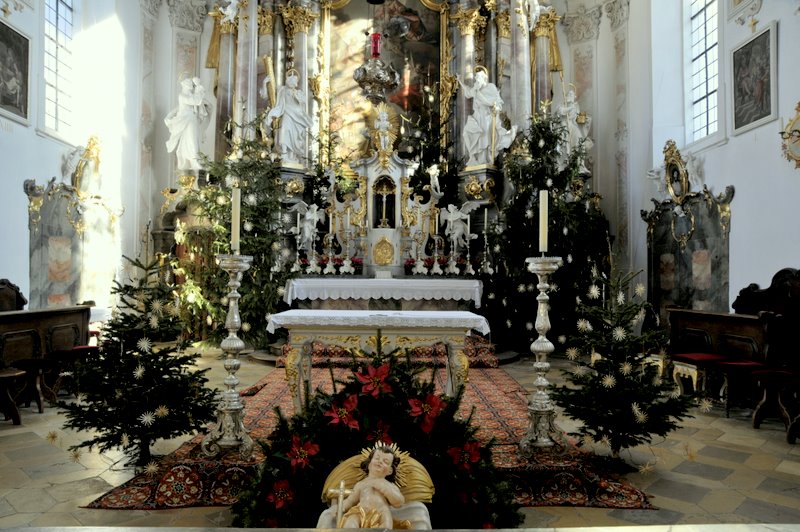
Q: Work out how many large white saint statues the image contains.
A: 4